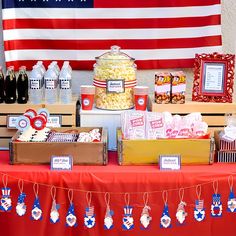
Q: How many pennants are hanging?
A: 14